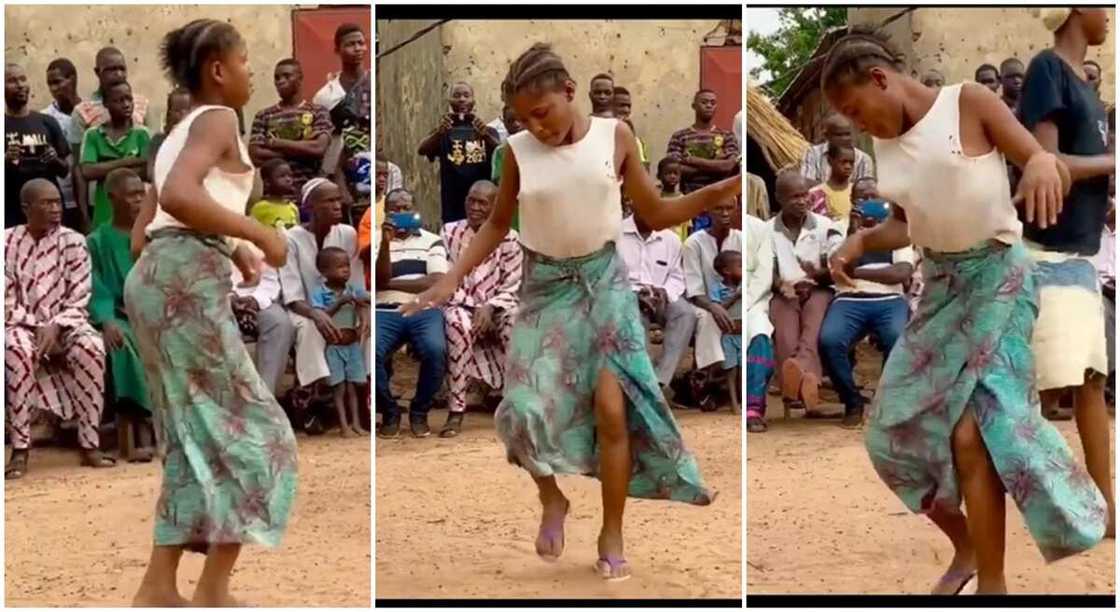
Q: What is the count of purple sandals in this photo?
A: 3